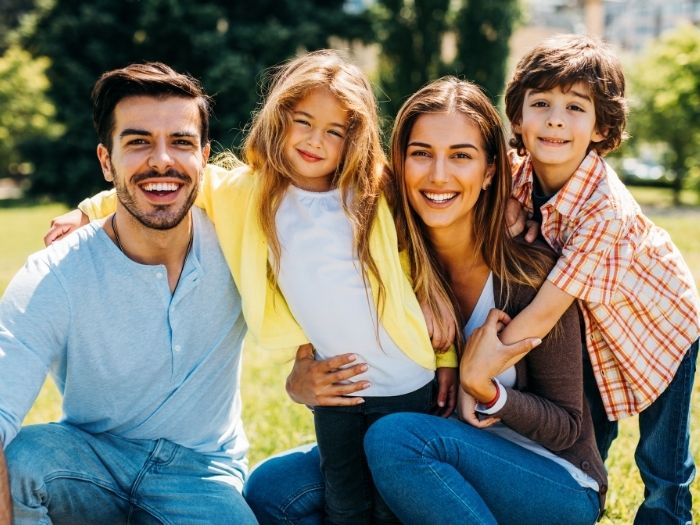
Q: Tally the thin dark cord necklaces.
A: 1